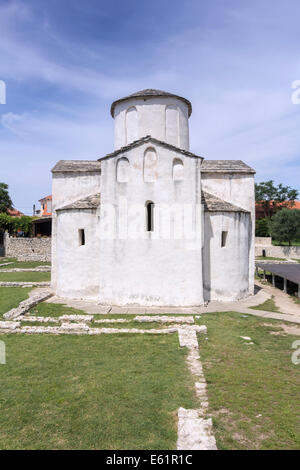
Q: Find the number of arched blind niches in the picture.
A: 5